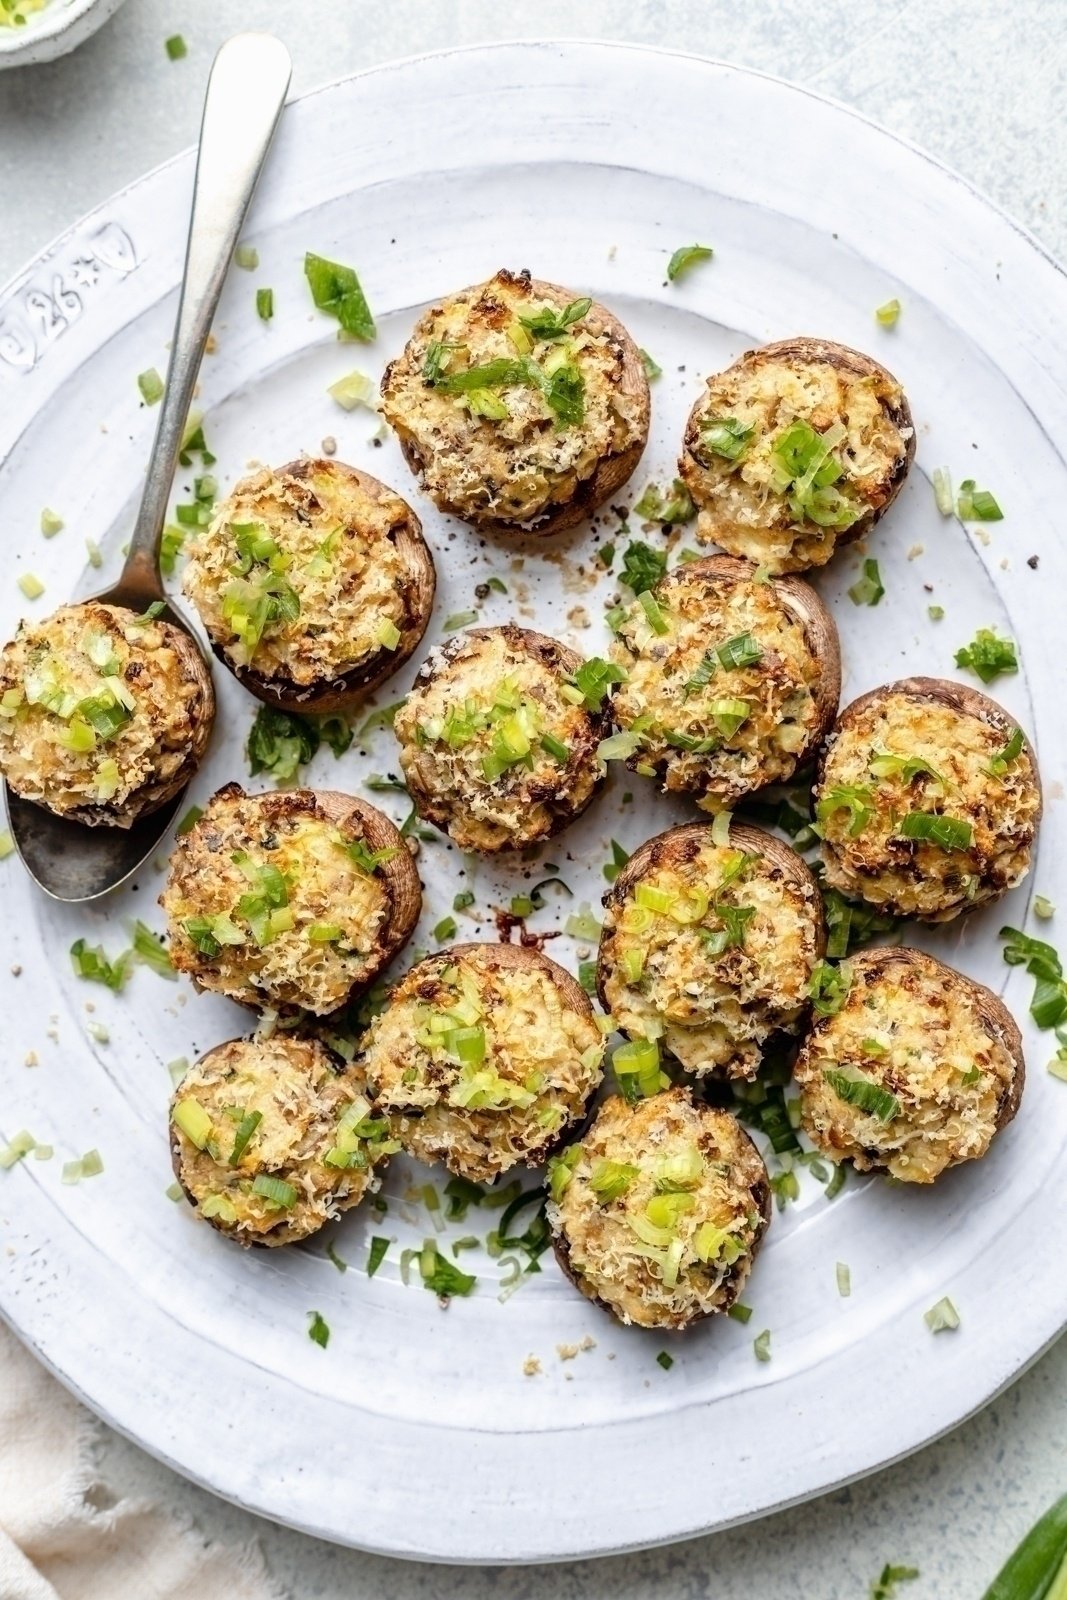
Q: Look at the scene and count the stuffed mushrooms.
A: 13